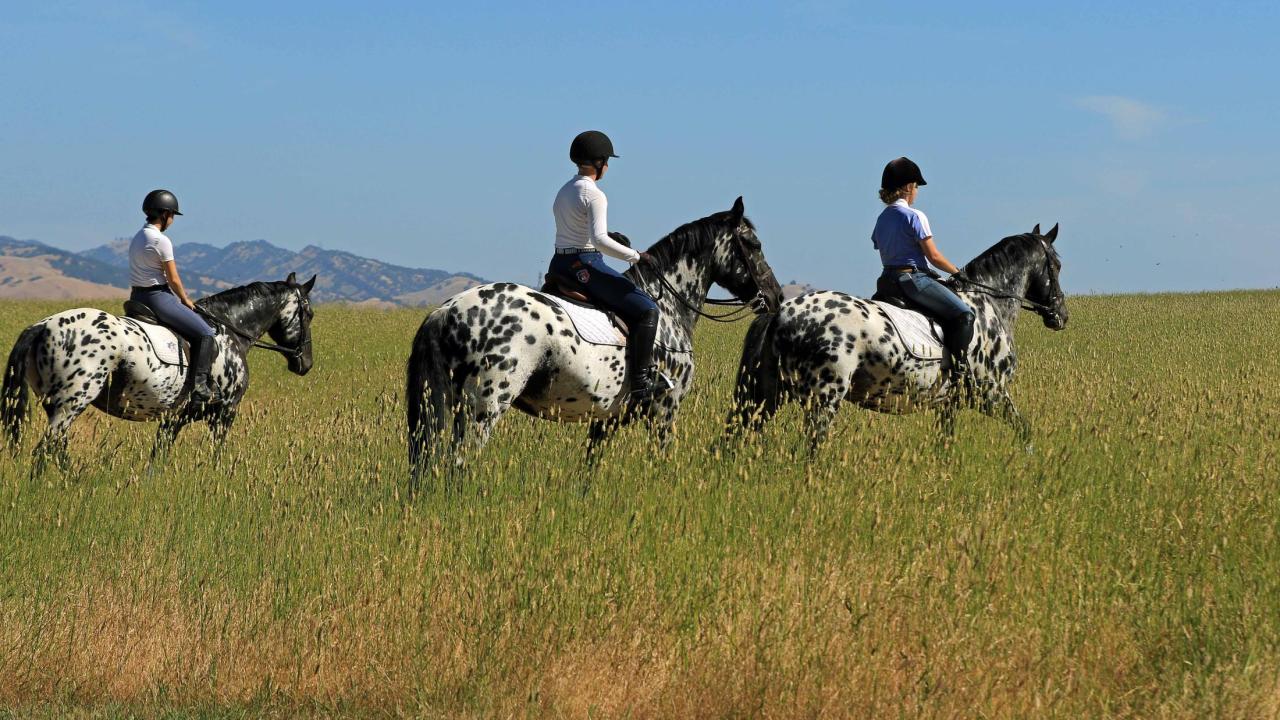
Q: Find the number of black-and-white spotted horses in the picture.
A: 3